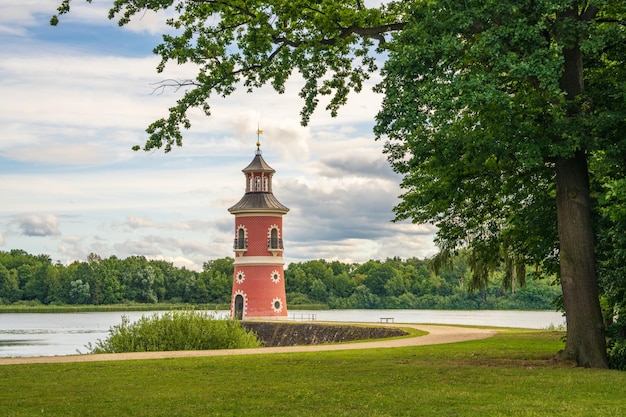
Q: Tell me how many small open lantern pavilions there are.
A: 1